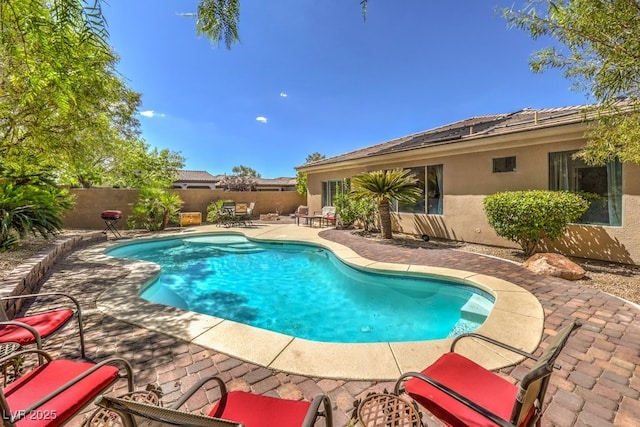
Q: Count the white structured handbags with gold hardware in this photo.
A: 0